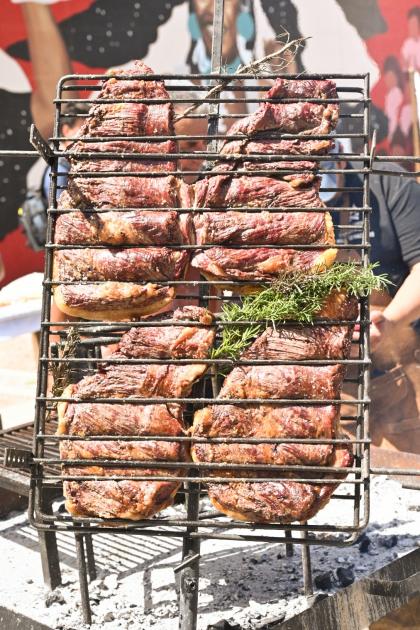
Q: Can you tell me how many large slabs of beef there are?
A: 4